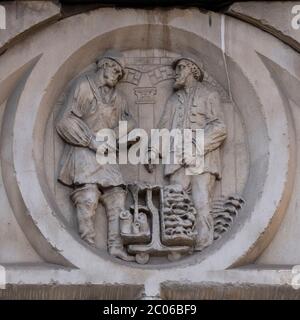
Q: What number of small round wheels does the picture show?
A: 2